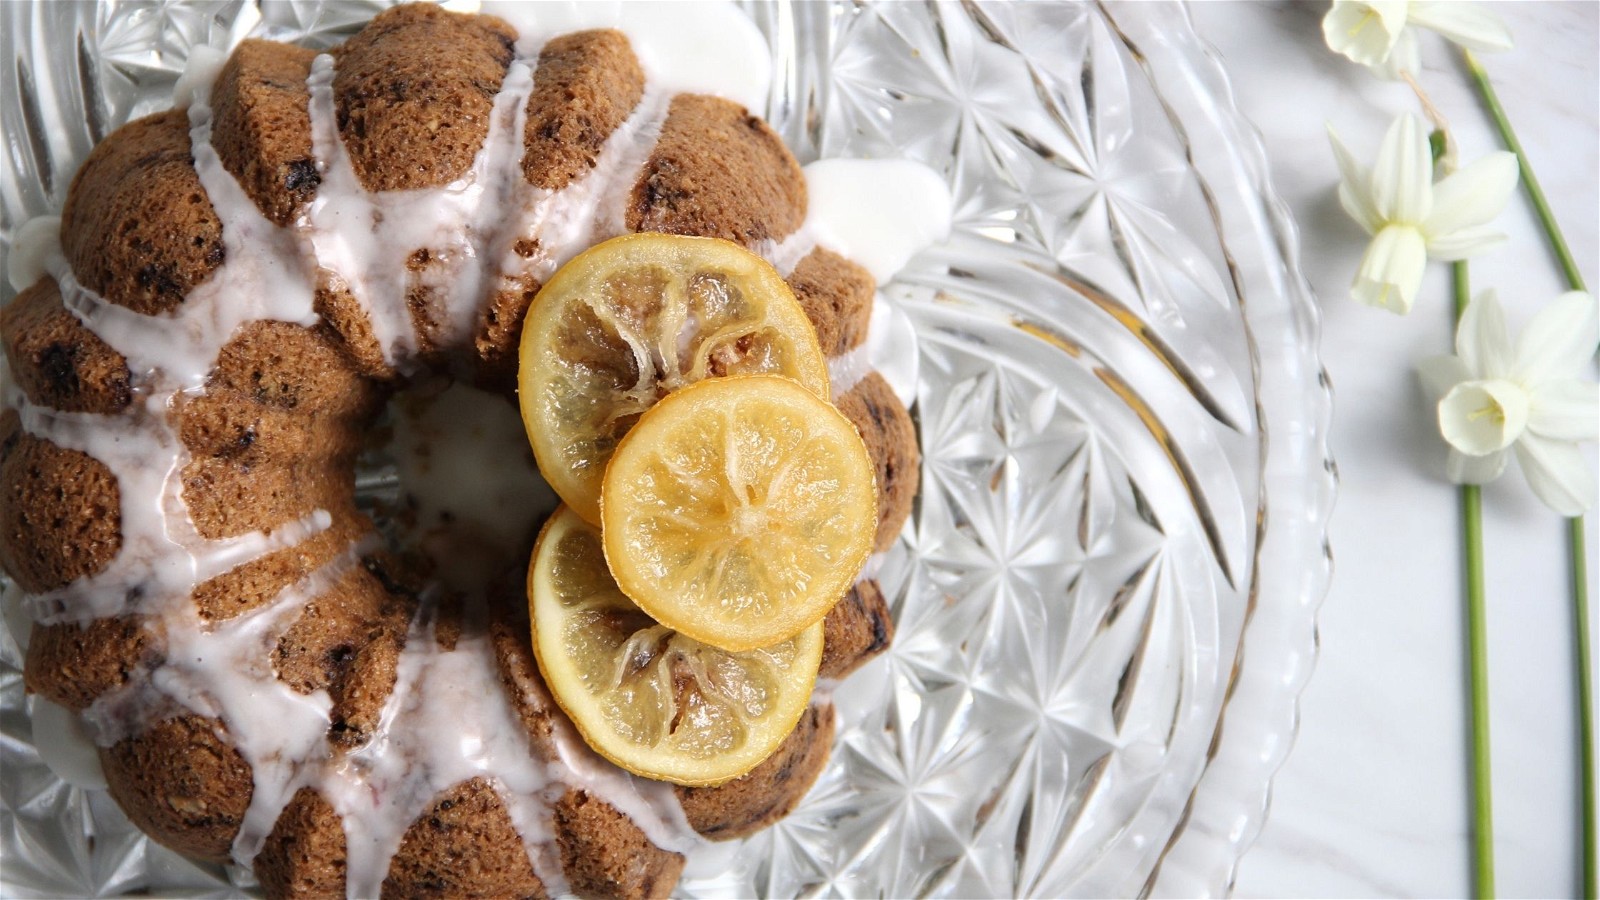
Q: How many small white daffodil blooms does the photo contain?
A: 3